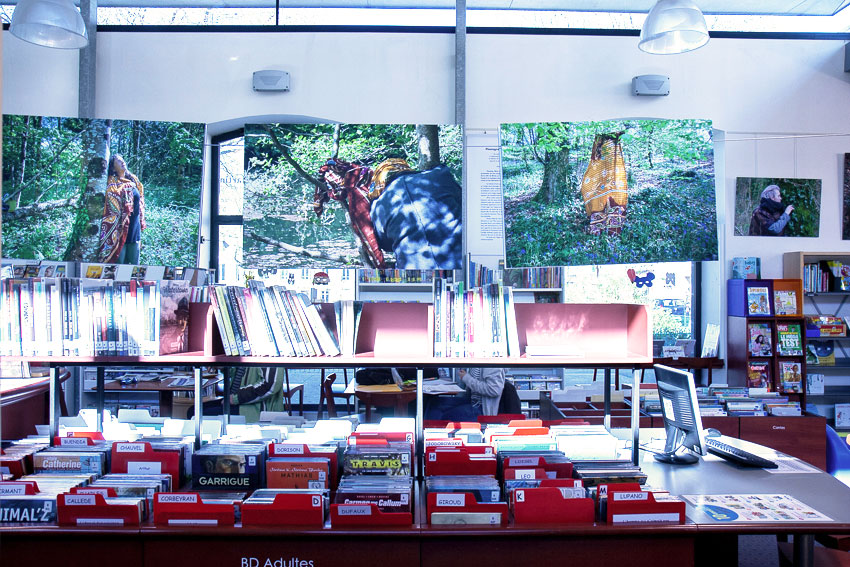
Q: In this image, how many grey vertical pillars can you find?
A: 2